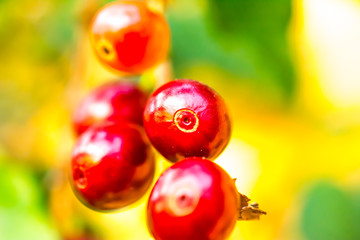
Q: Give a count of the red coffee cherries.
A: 5